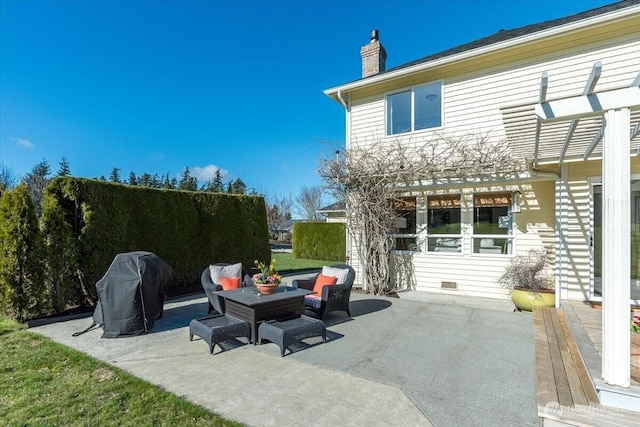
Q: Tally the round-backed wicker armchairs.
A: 2